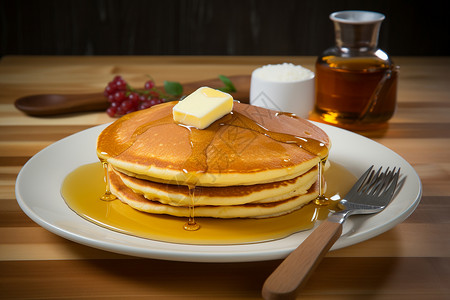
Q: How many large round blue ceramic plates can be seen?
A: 0